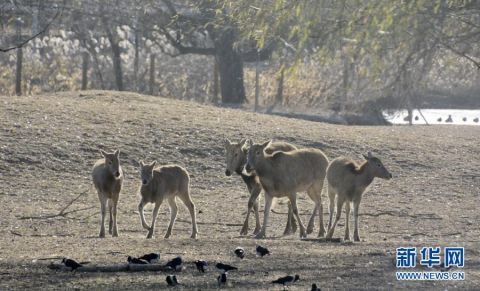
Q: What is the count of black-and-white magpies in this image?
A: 12